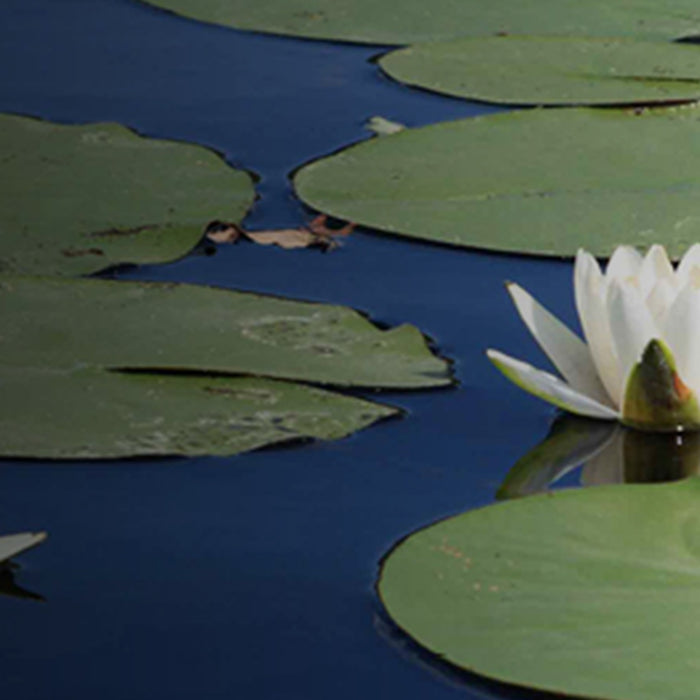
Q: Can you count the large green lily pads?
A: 6